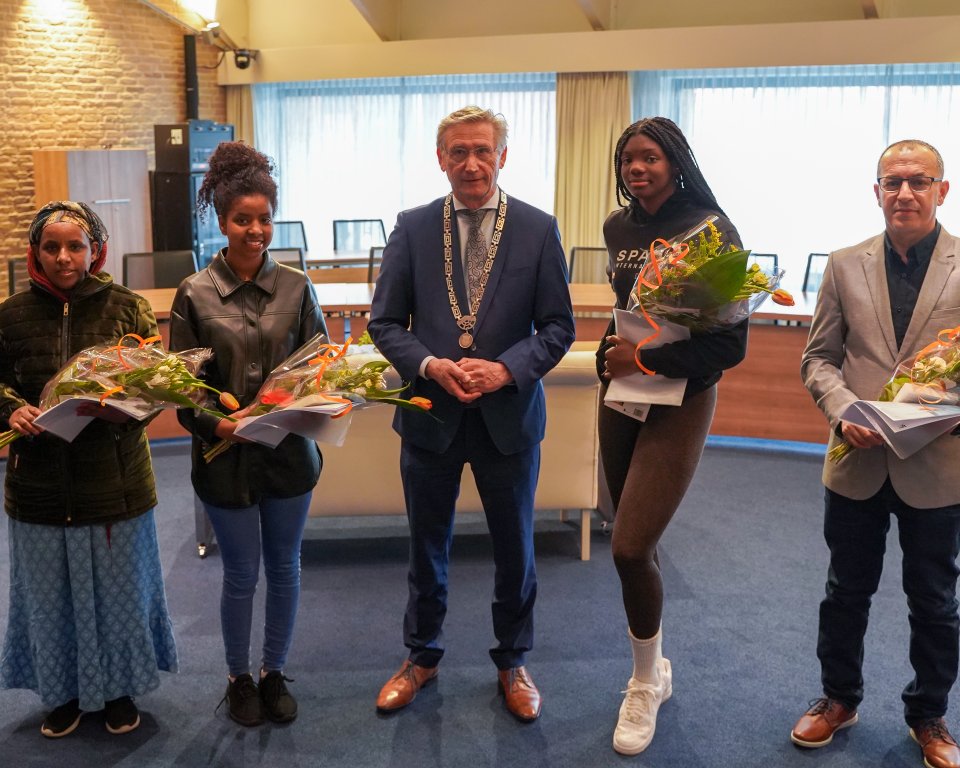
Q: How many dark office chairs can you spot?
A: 9